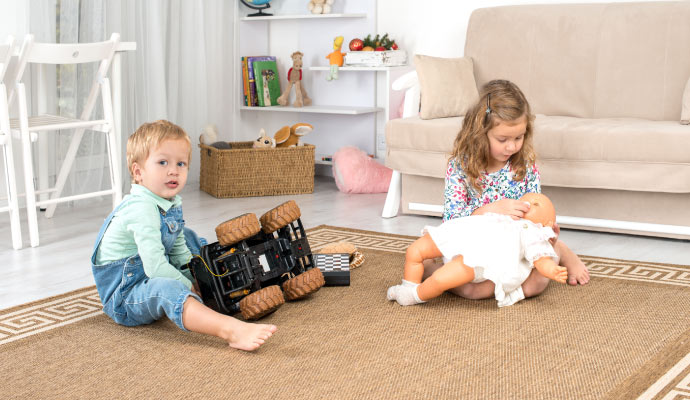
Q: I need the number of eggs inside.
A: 0